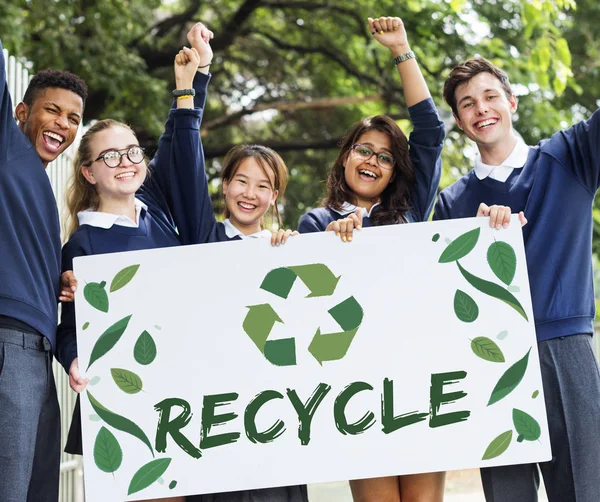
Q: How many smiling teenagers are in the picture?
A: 5